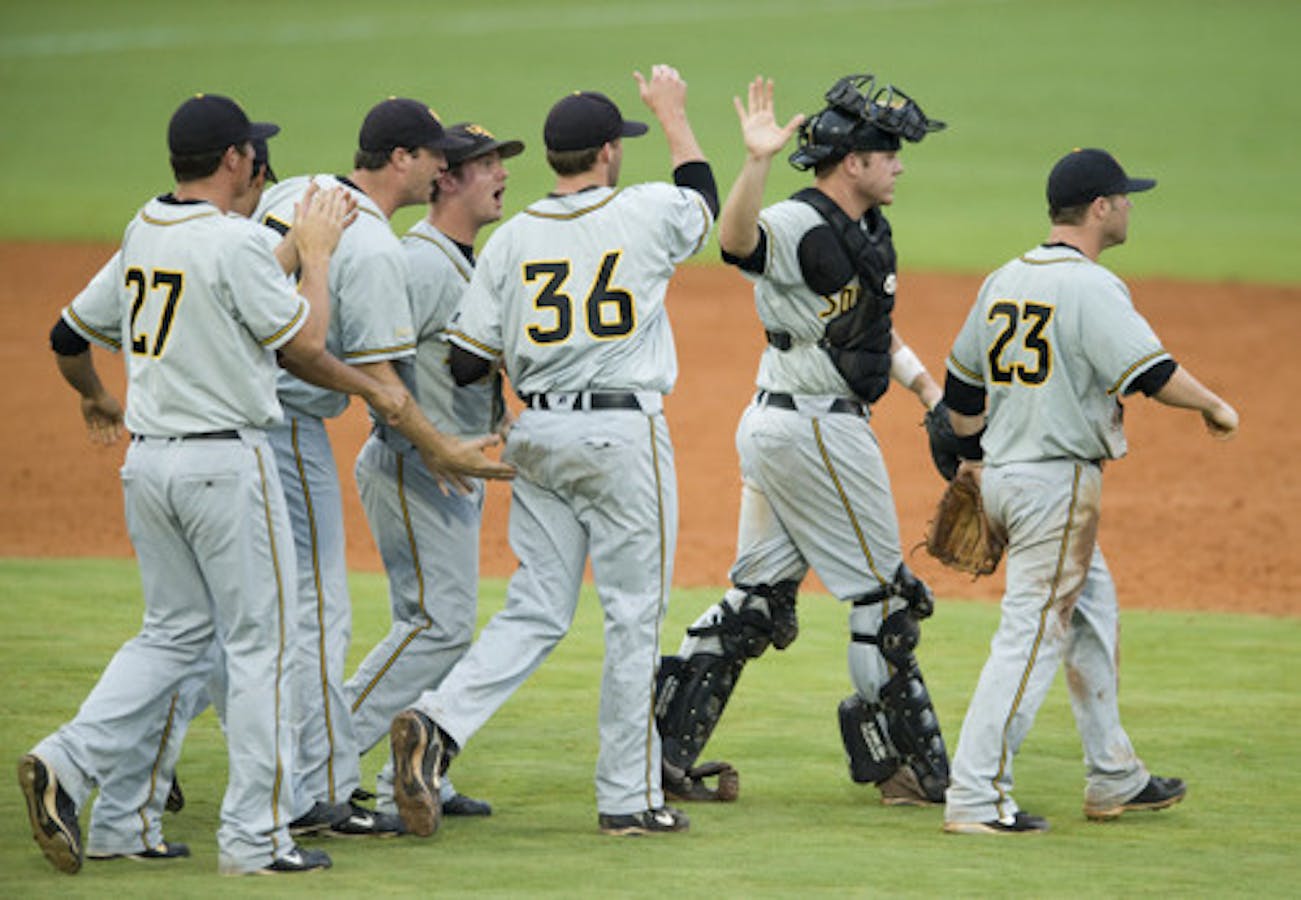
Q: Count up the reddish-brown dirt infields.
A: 1